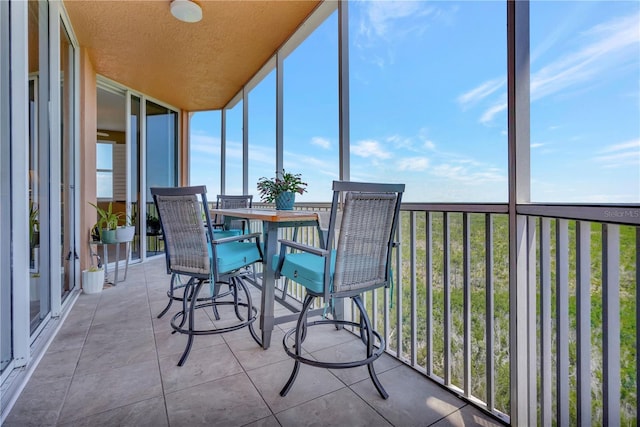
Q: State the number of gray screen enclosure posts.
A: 5